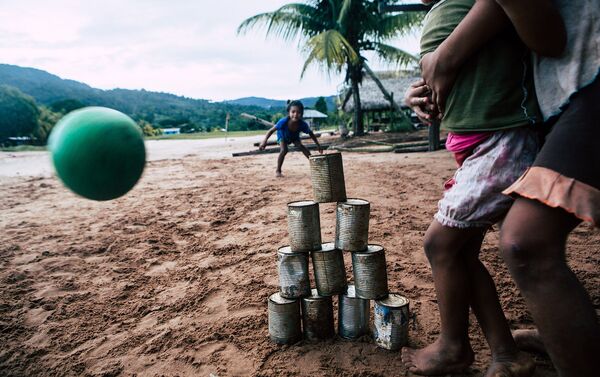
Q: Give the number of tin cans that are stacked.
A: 10